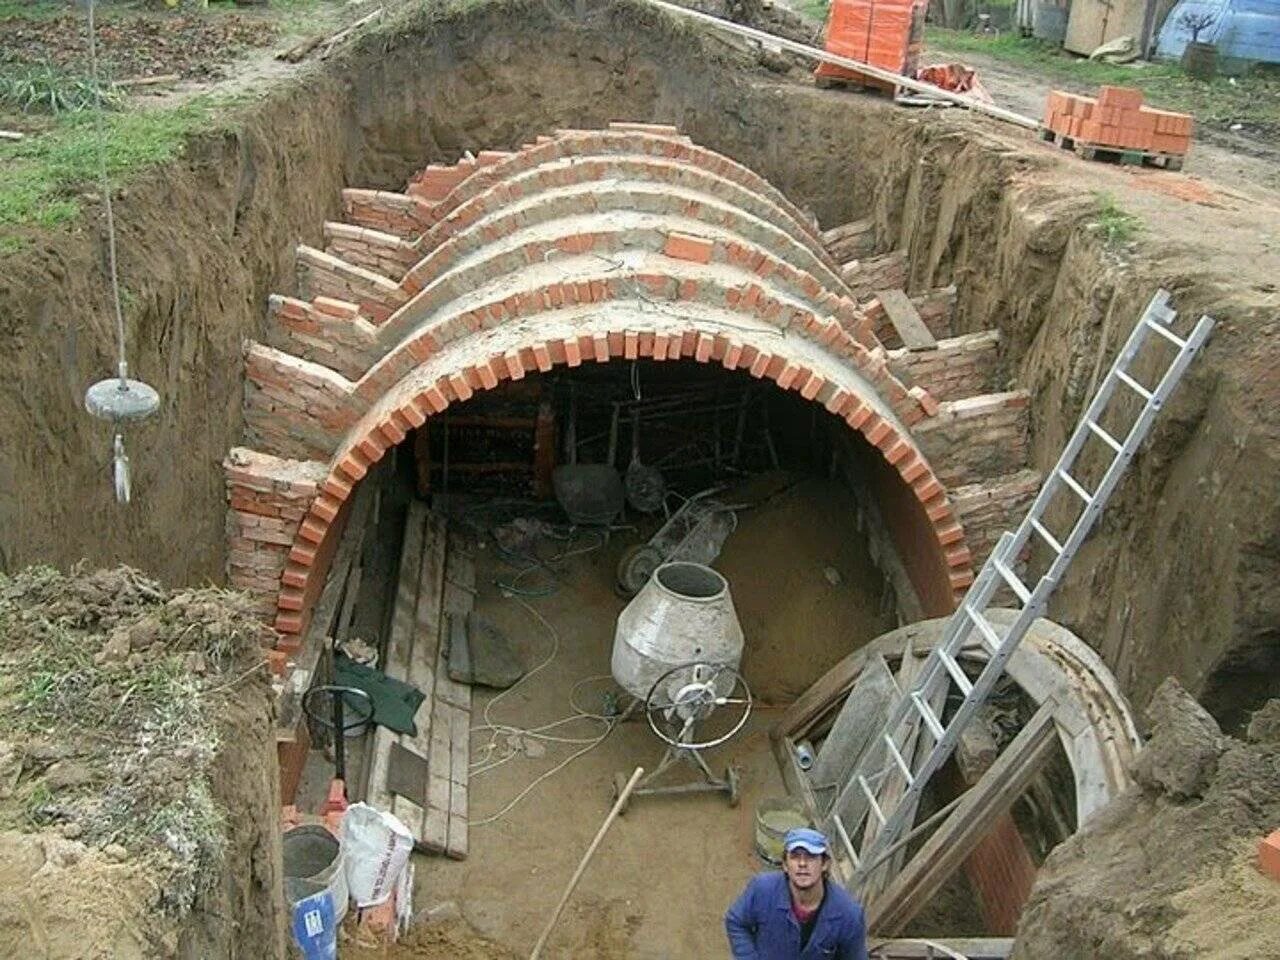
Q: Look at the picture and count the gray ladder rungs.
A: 12